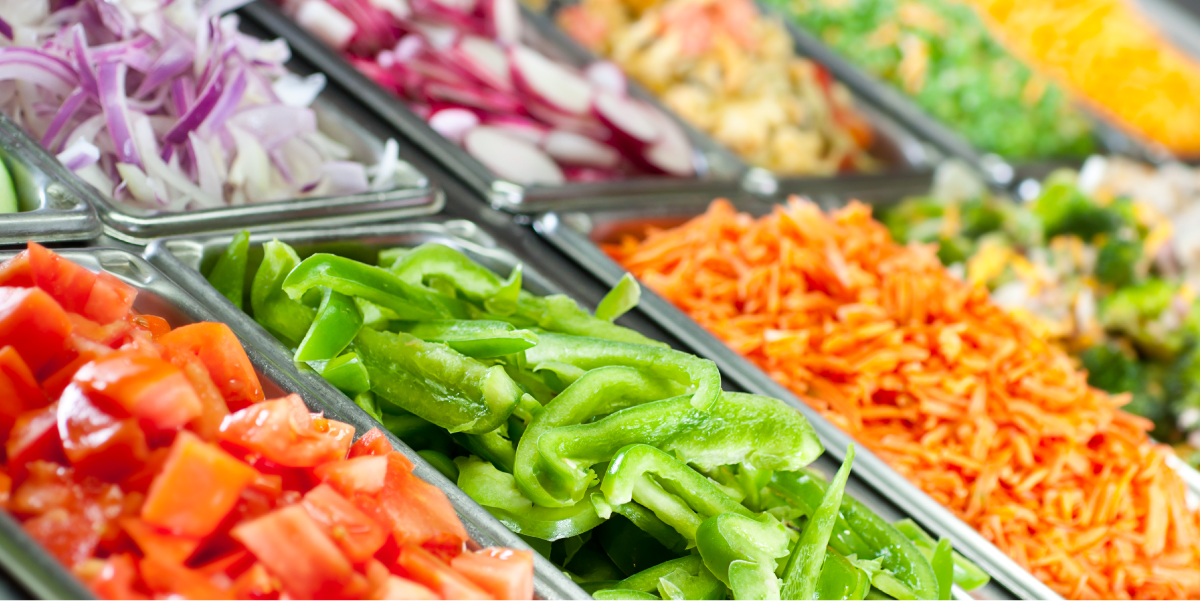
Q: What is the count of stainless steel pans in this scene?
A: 10